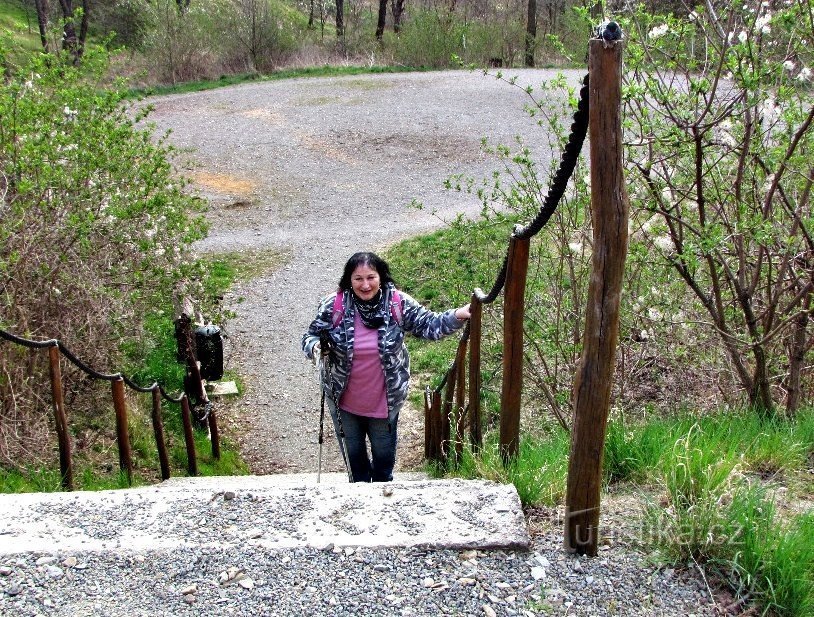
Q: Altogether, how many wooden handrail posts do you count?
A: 12